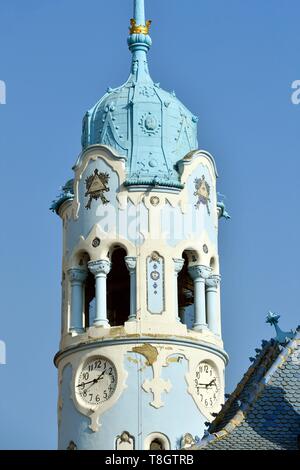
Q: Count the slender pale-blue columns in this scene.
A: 6